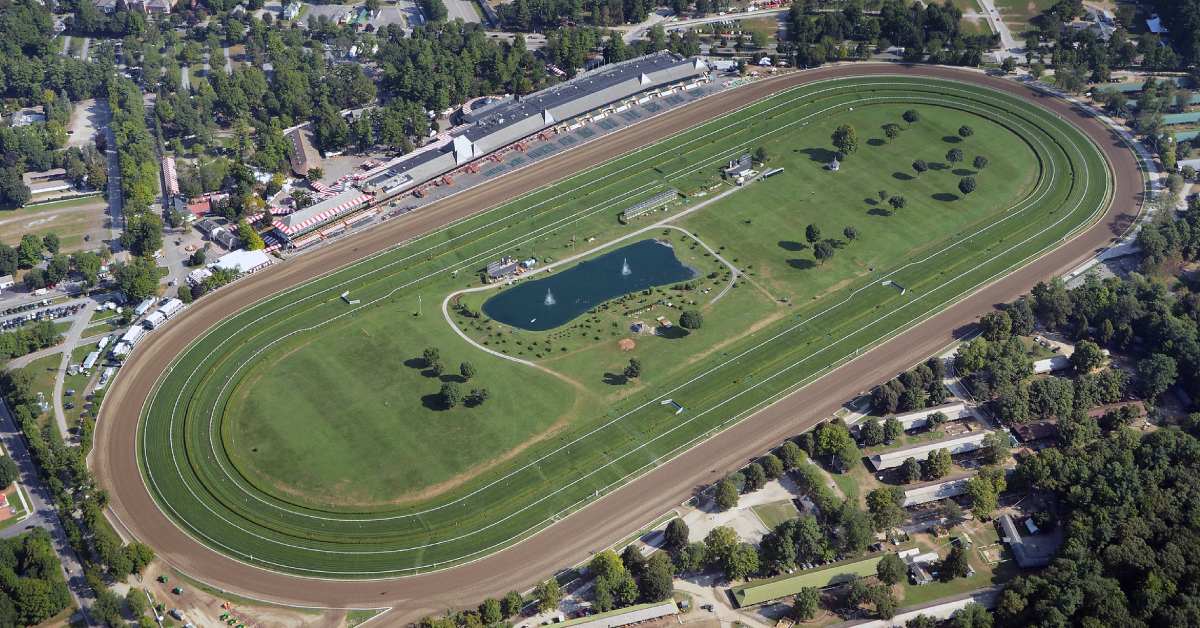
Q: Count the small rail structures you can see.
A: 3